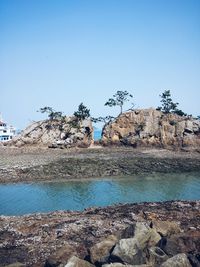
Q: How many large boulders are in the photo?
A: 2